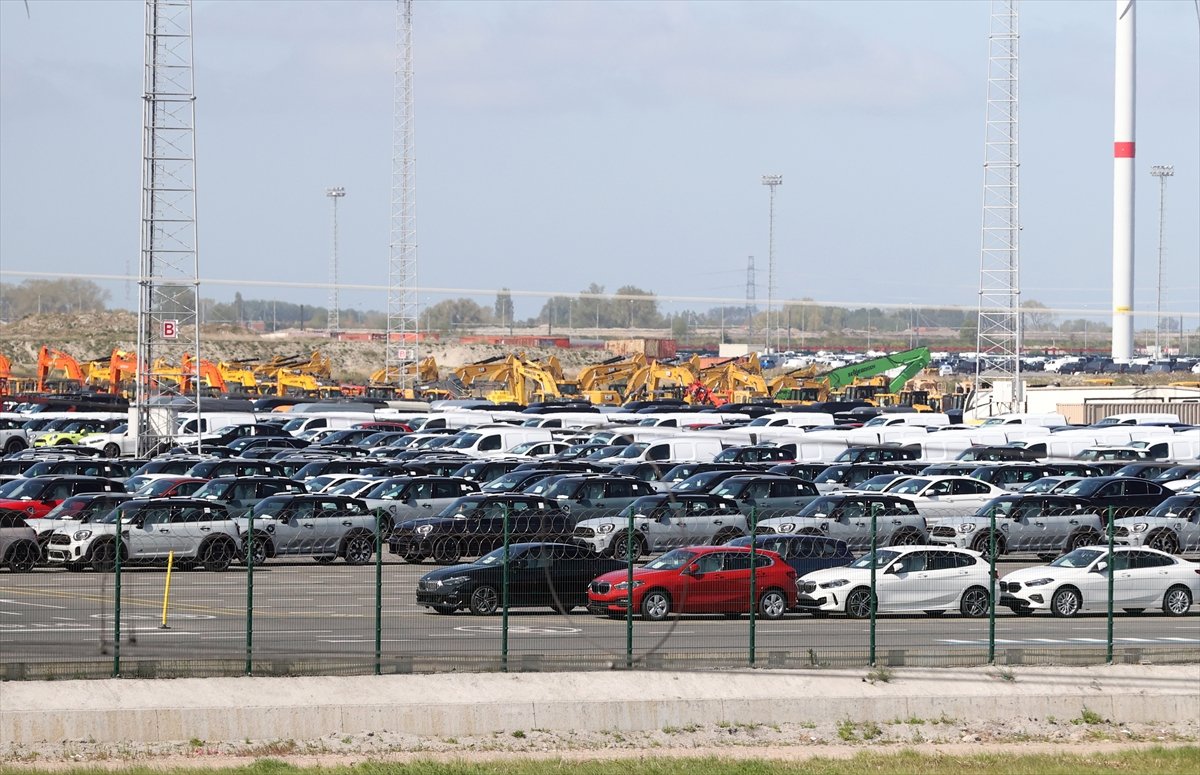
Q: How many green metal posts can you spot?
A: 9